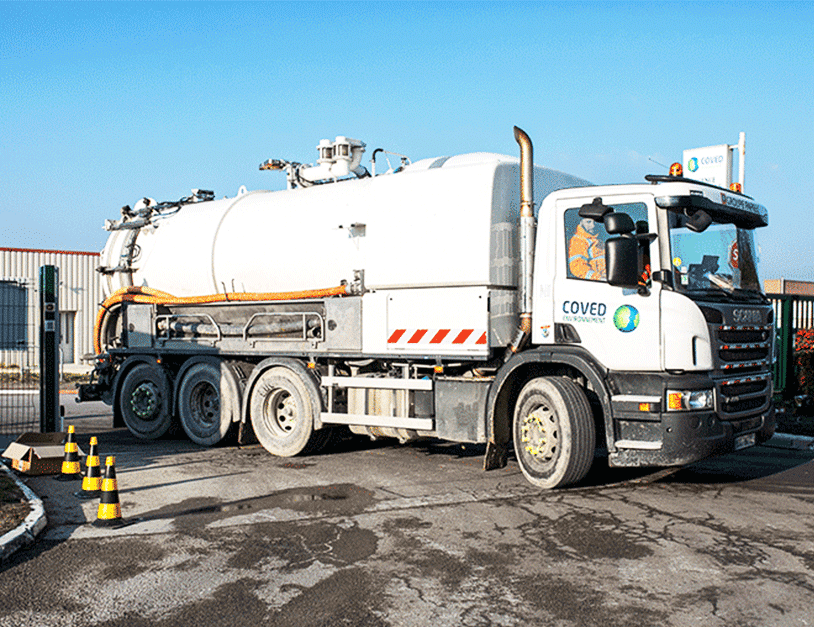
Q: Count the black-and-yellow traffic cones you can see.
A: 3